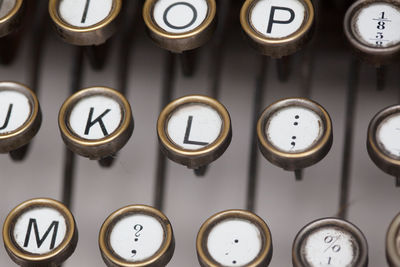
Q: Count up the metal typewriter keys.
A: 15